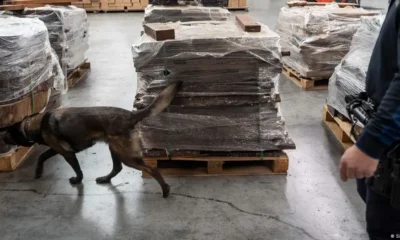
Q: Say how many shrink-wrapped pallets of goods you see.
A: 6